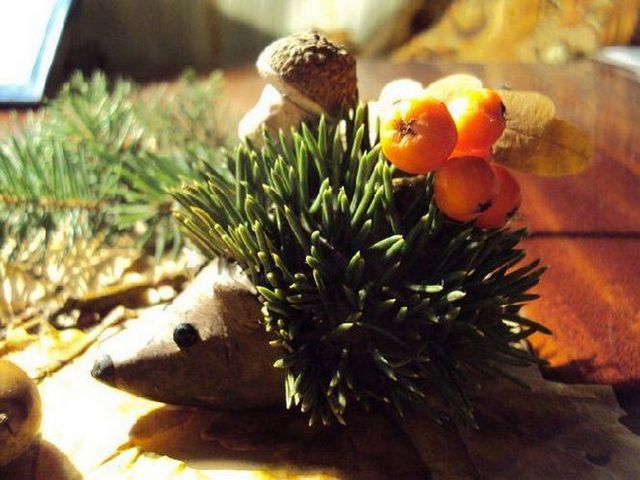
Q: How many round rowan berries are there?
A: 4